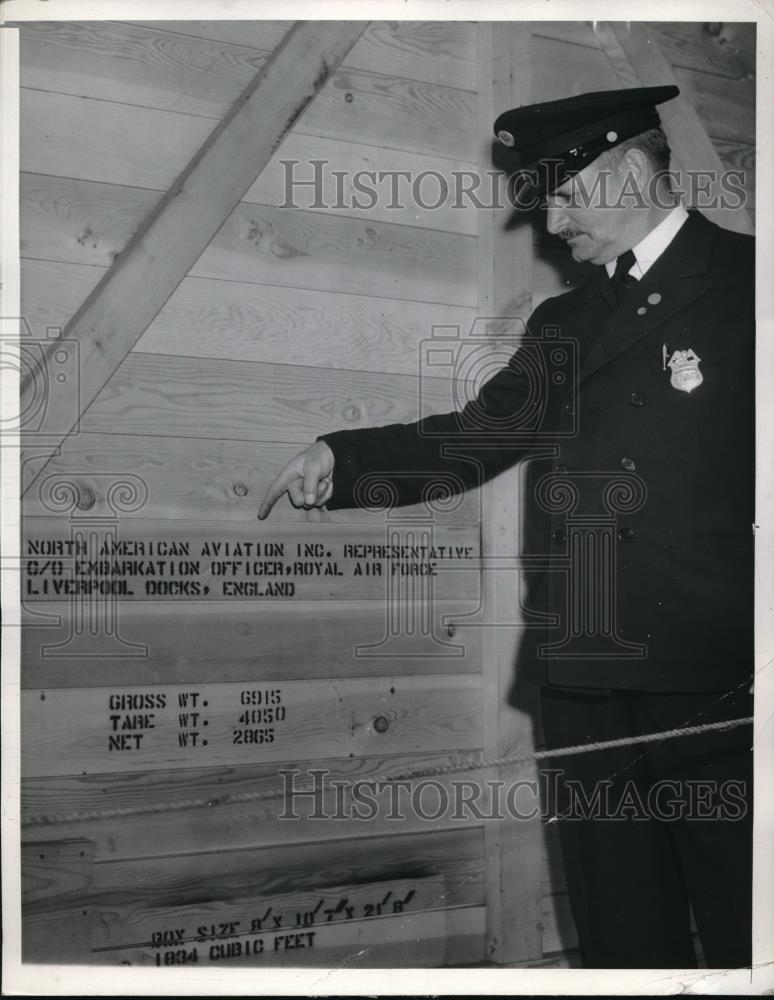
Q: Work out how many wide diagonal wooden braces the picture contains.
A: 2